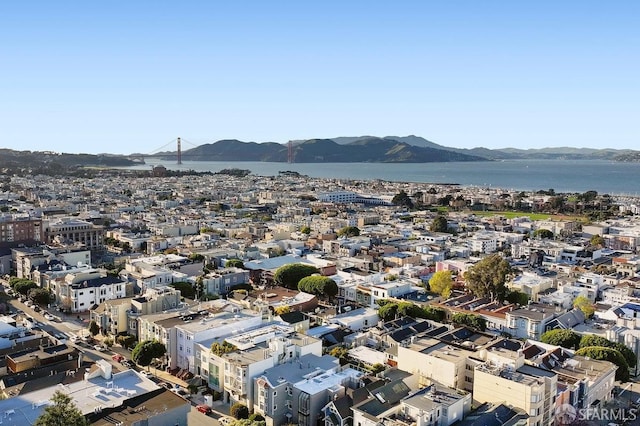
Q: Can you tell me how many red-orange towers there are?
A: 2